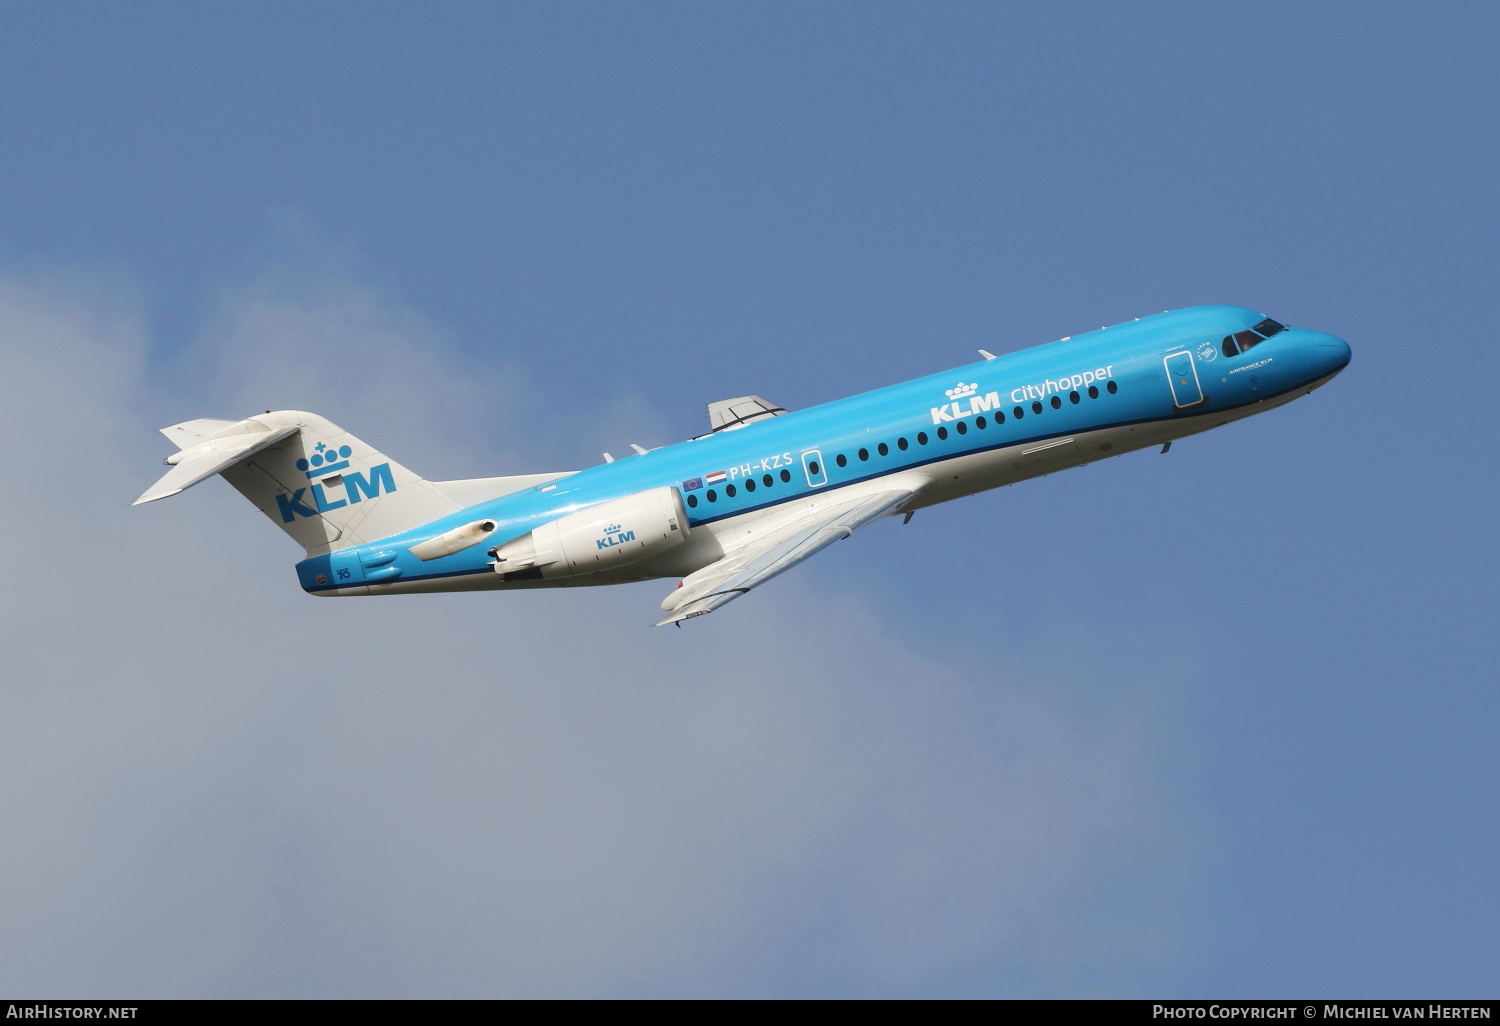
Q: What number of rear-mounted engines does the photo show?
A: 1